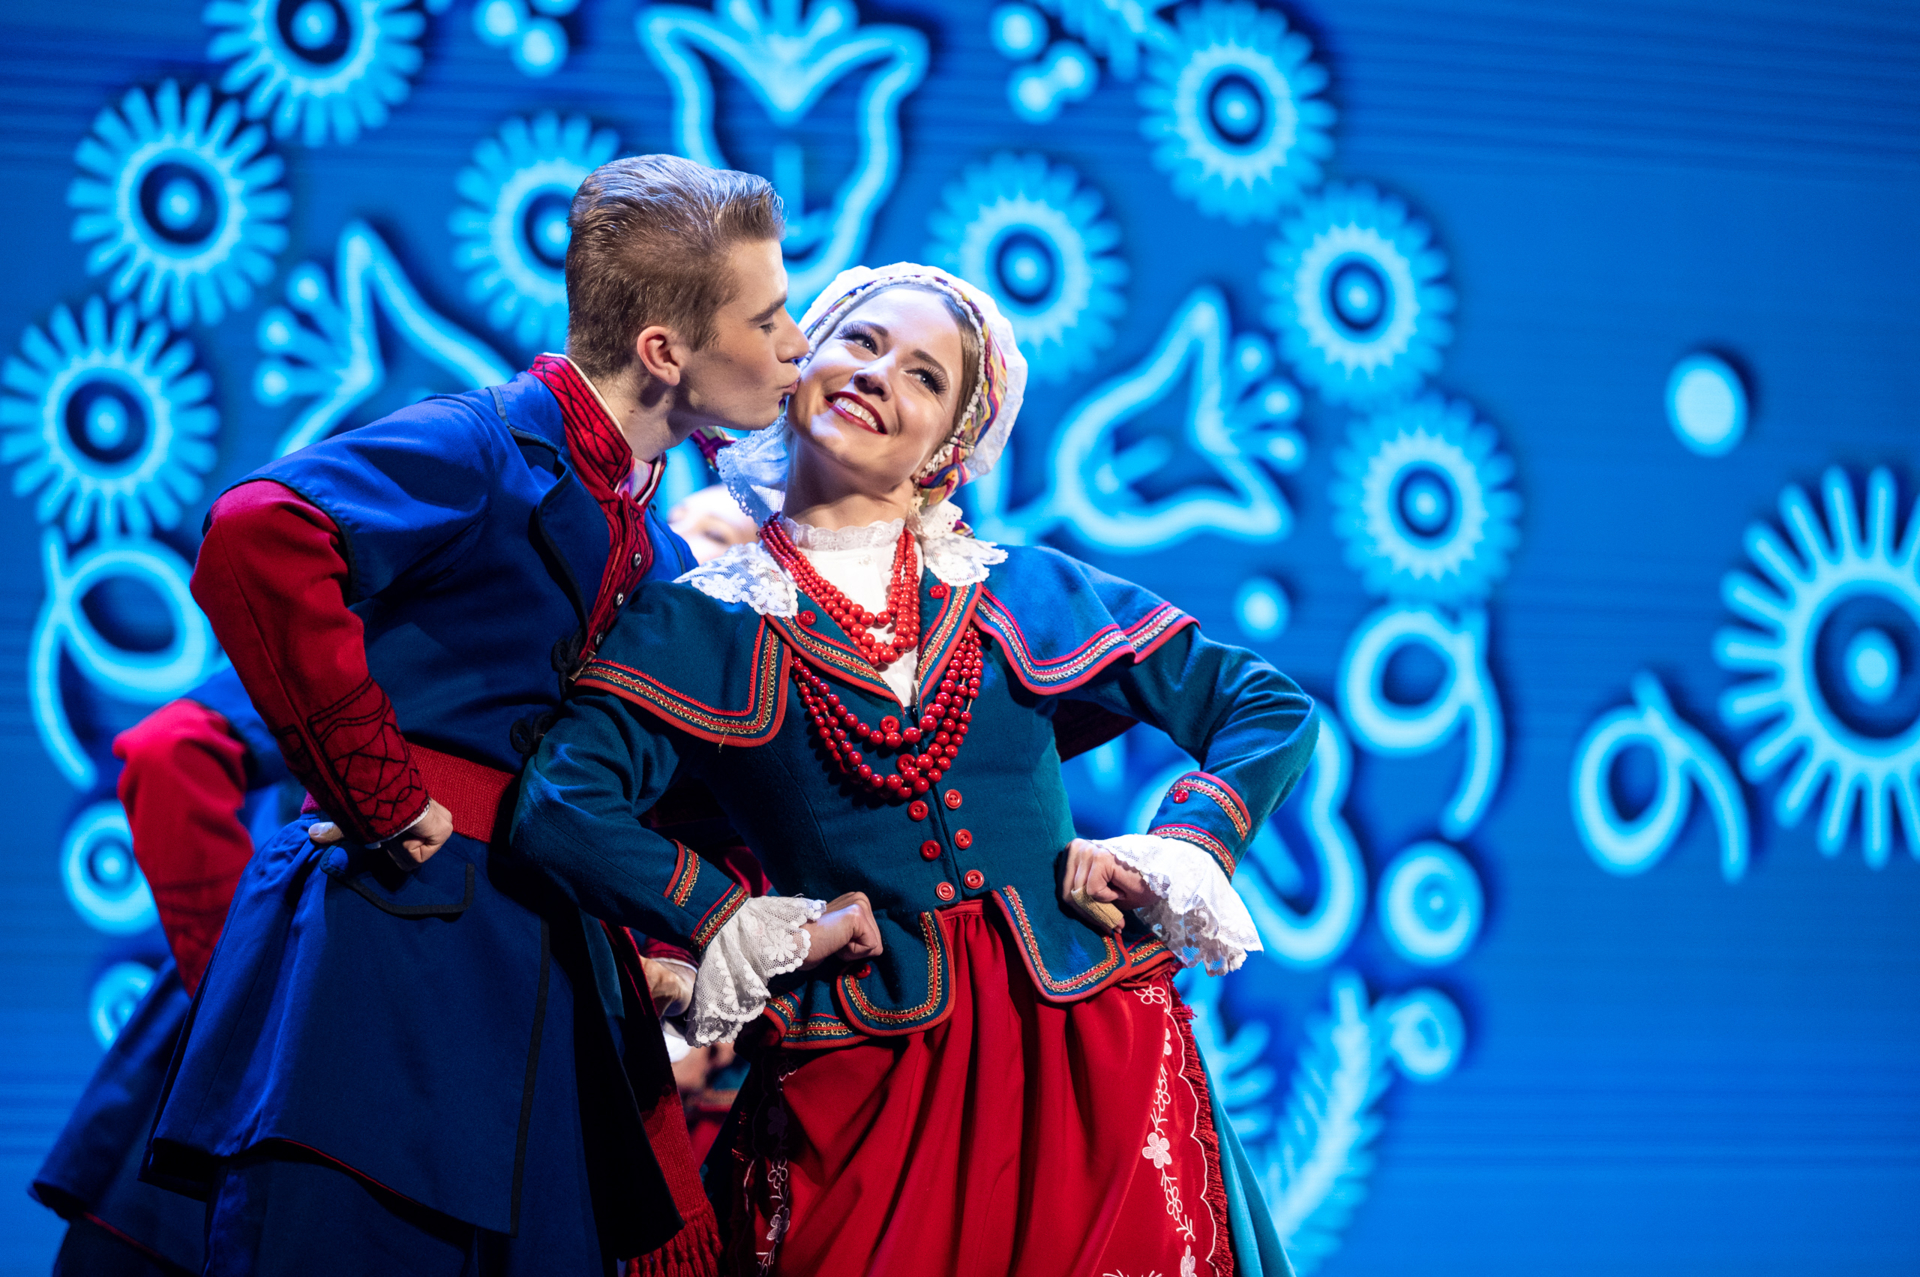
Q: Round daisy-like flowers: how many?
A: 9